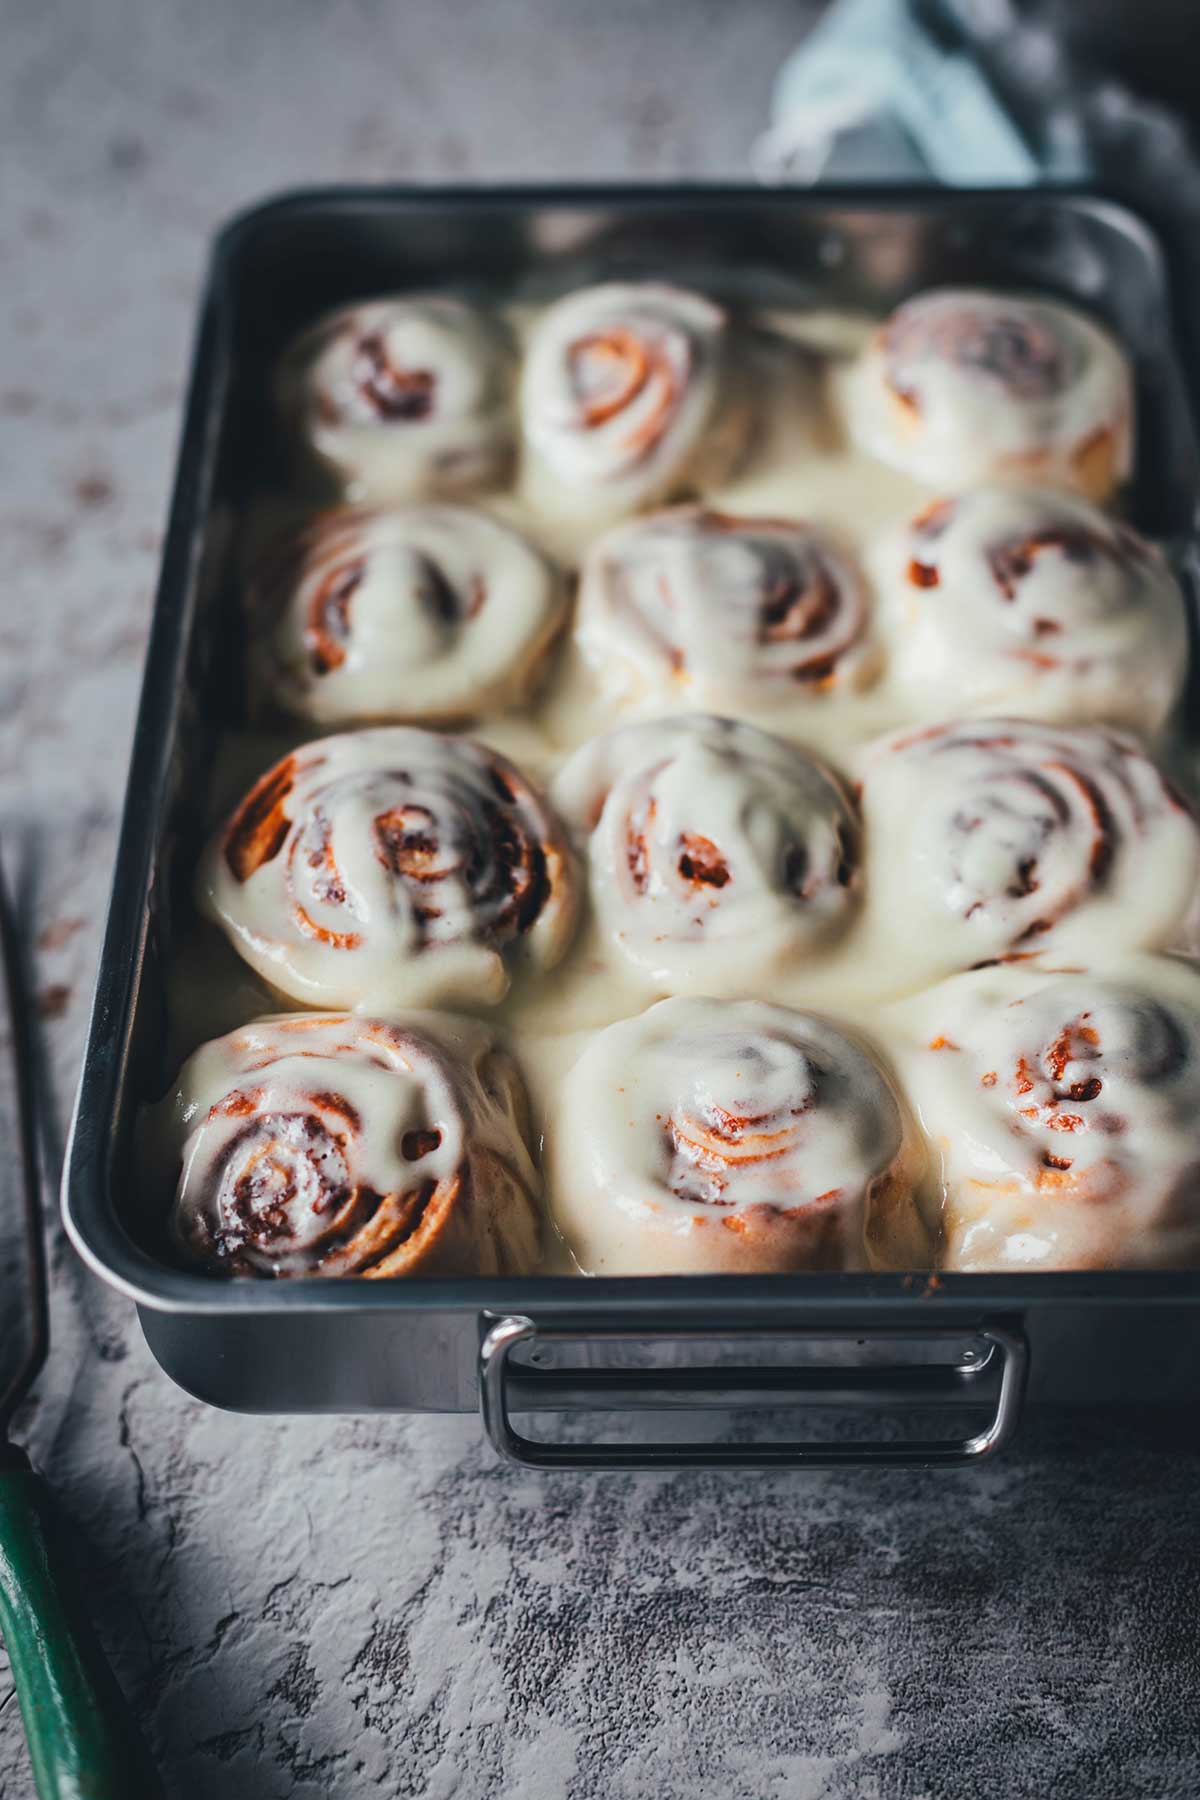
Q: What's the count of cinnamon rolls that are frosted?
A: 12